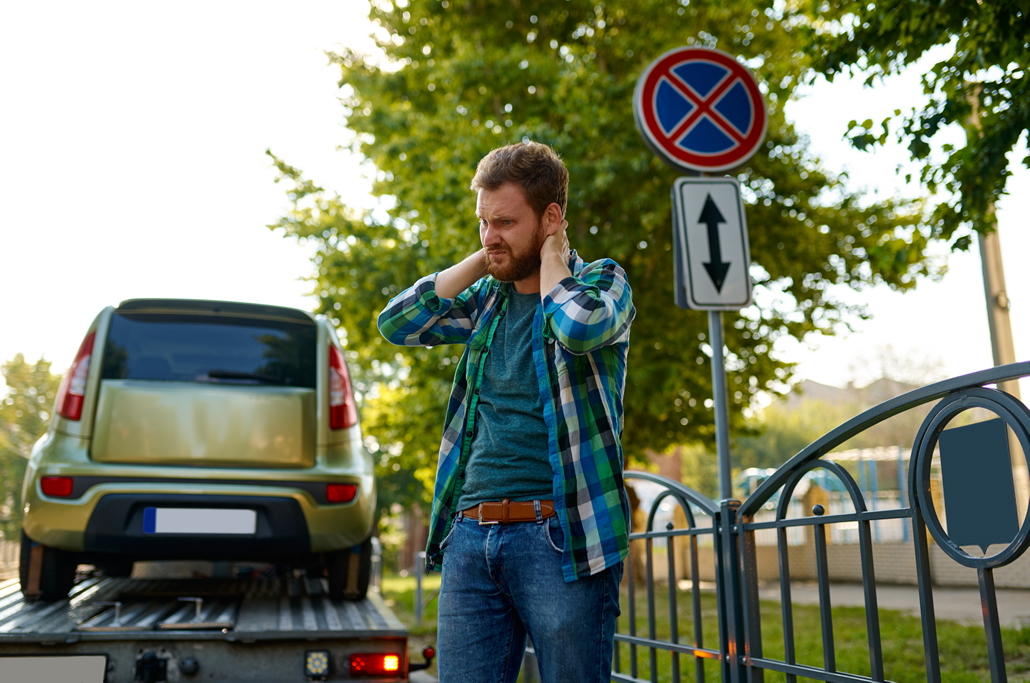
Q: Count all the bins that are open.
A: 0